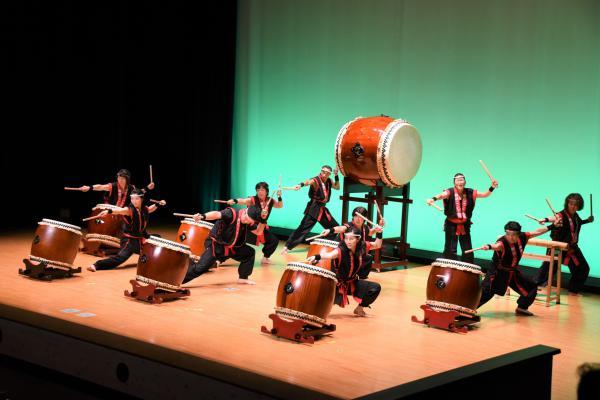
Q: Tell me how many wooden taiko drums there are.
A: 8